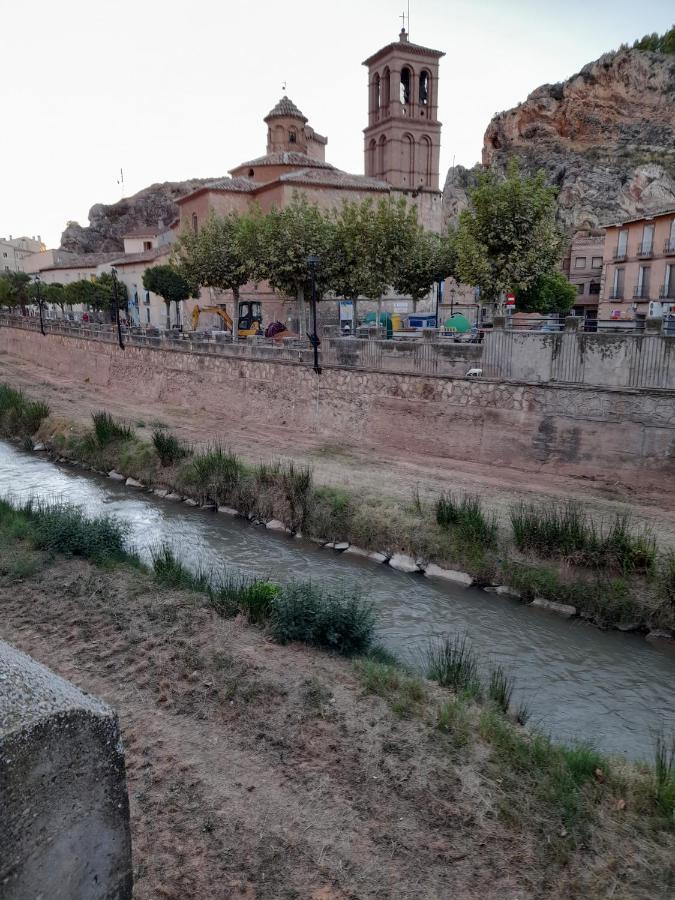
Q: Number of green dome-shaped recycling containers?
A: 2